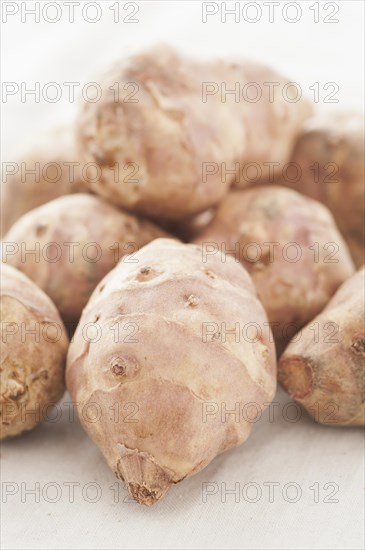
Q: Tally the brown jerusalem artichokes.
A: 8